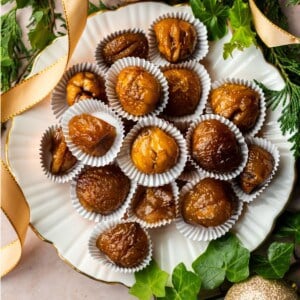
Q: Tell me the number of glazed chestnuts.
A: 15